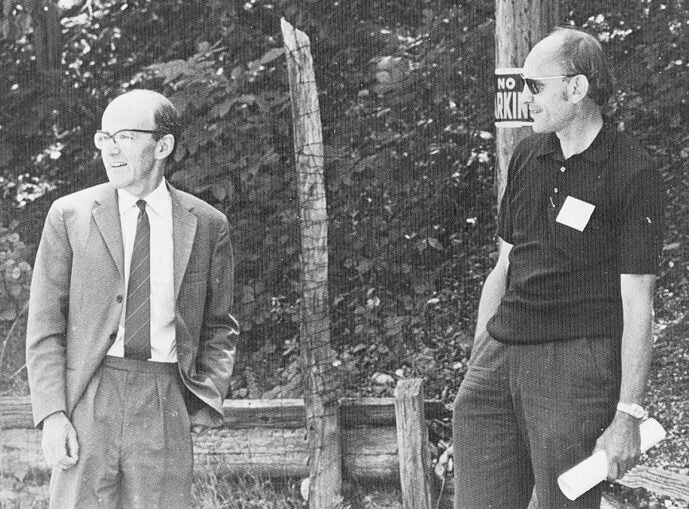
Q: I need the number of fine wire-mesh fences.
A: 1